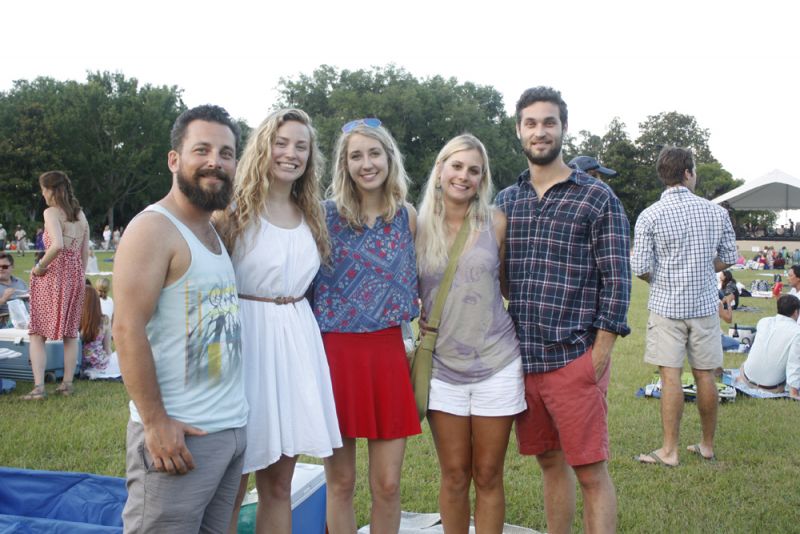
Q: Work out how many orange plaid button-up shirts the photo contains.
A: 0